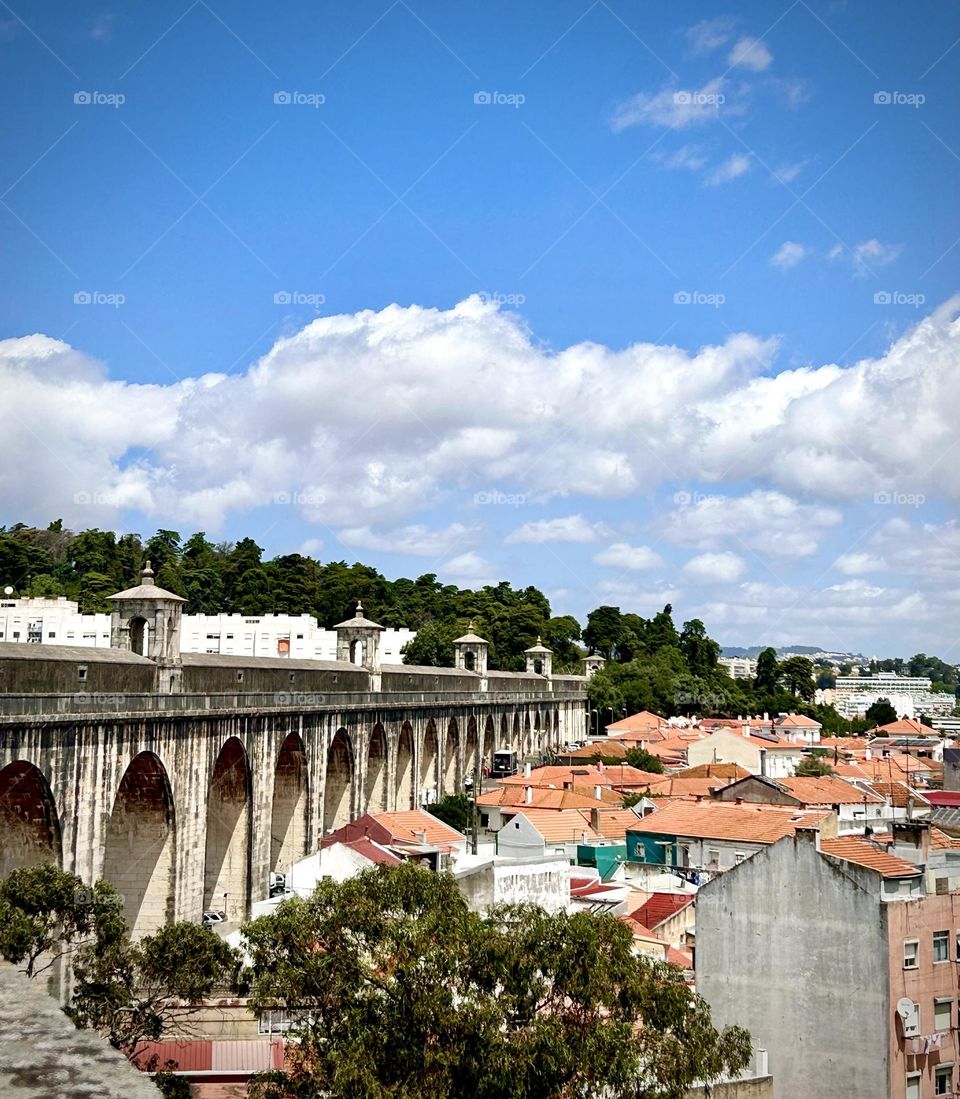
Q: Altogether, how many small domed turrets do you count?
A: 5